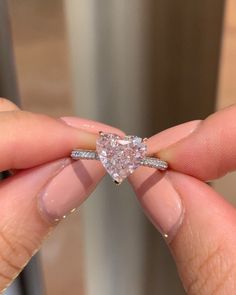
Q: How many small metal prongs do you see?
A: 3